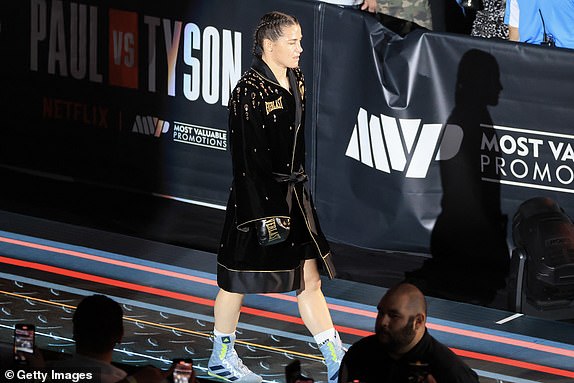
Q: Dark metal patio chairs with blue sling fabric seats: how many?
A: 0